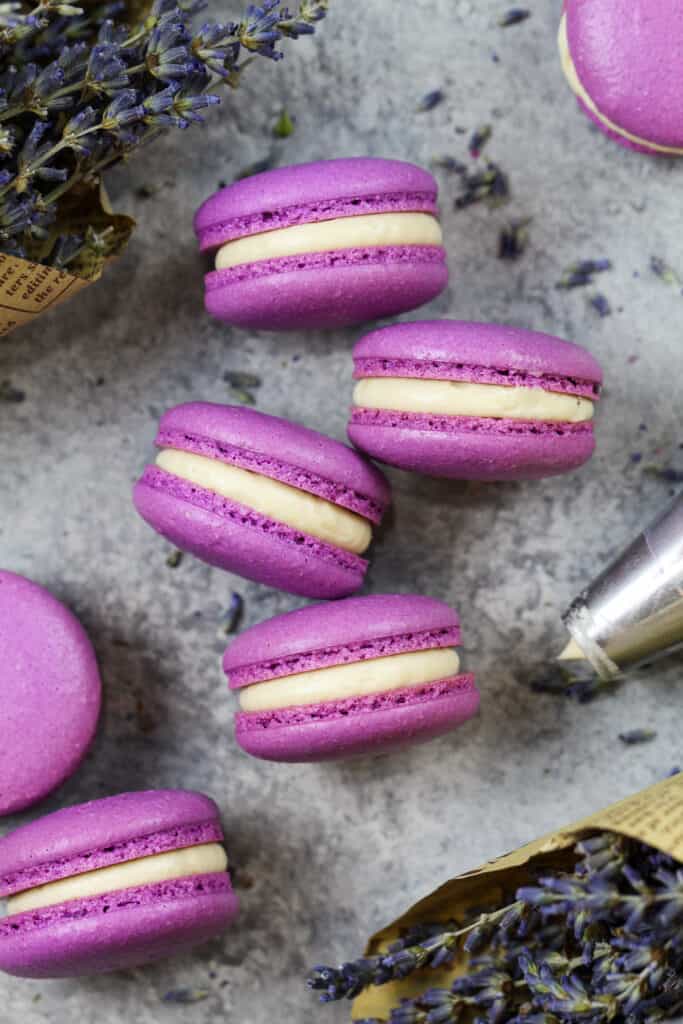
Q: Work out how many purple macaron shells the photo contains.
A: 13